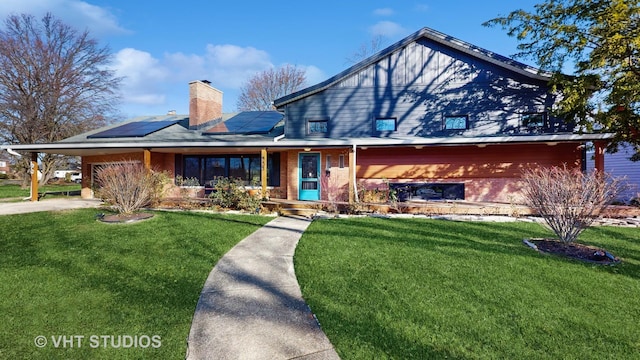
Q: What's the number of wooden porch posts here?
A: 5